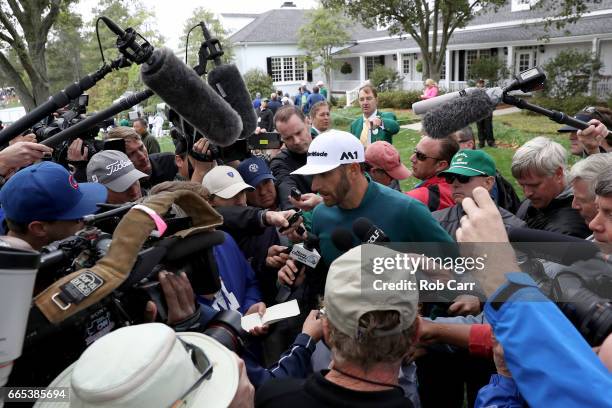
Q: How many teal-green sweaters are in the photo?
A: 1